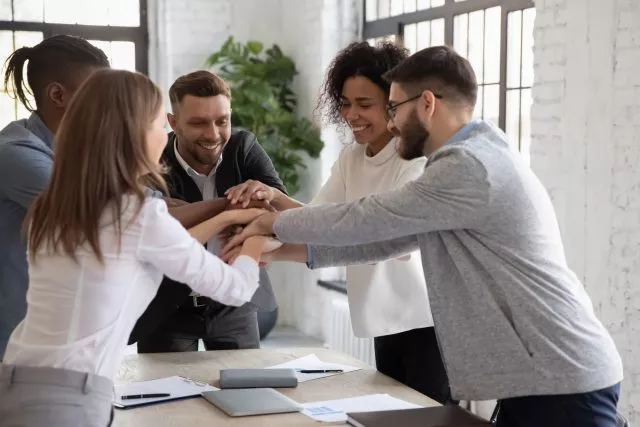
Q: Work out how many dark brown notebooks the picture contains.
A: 1